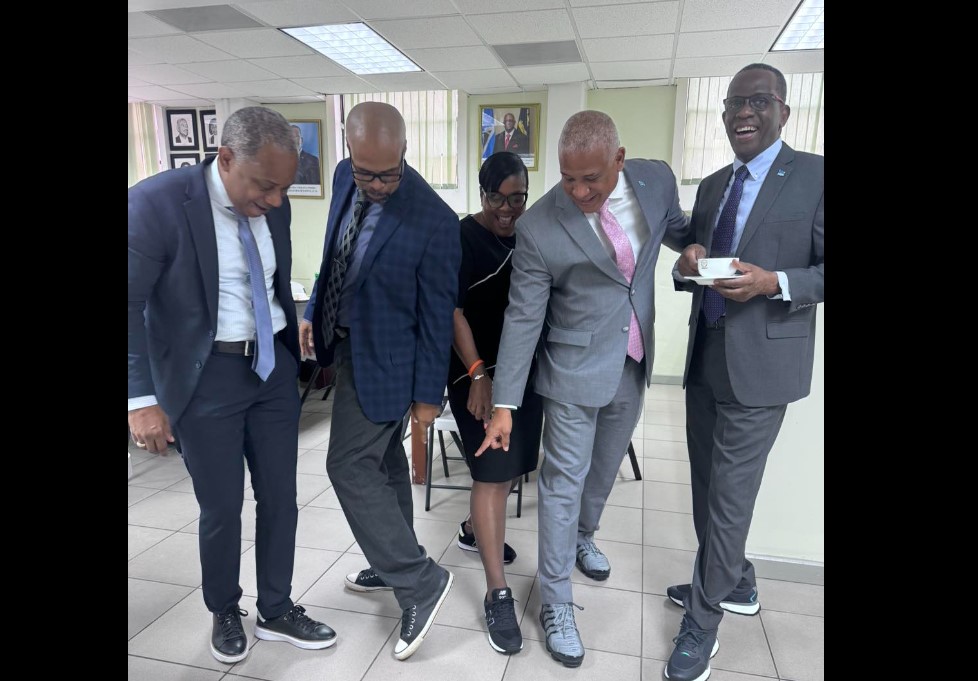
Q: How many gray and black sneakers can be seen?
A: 2